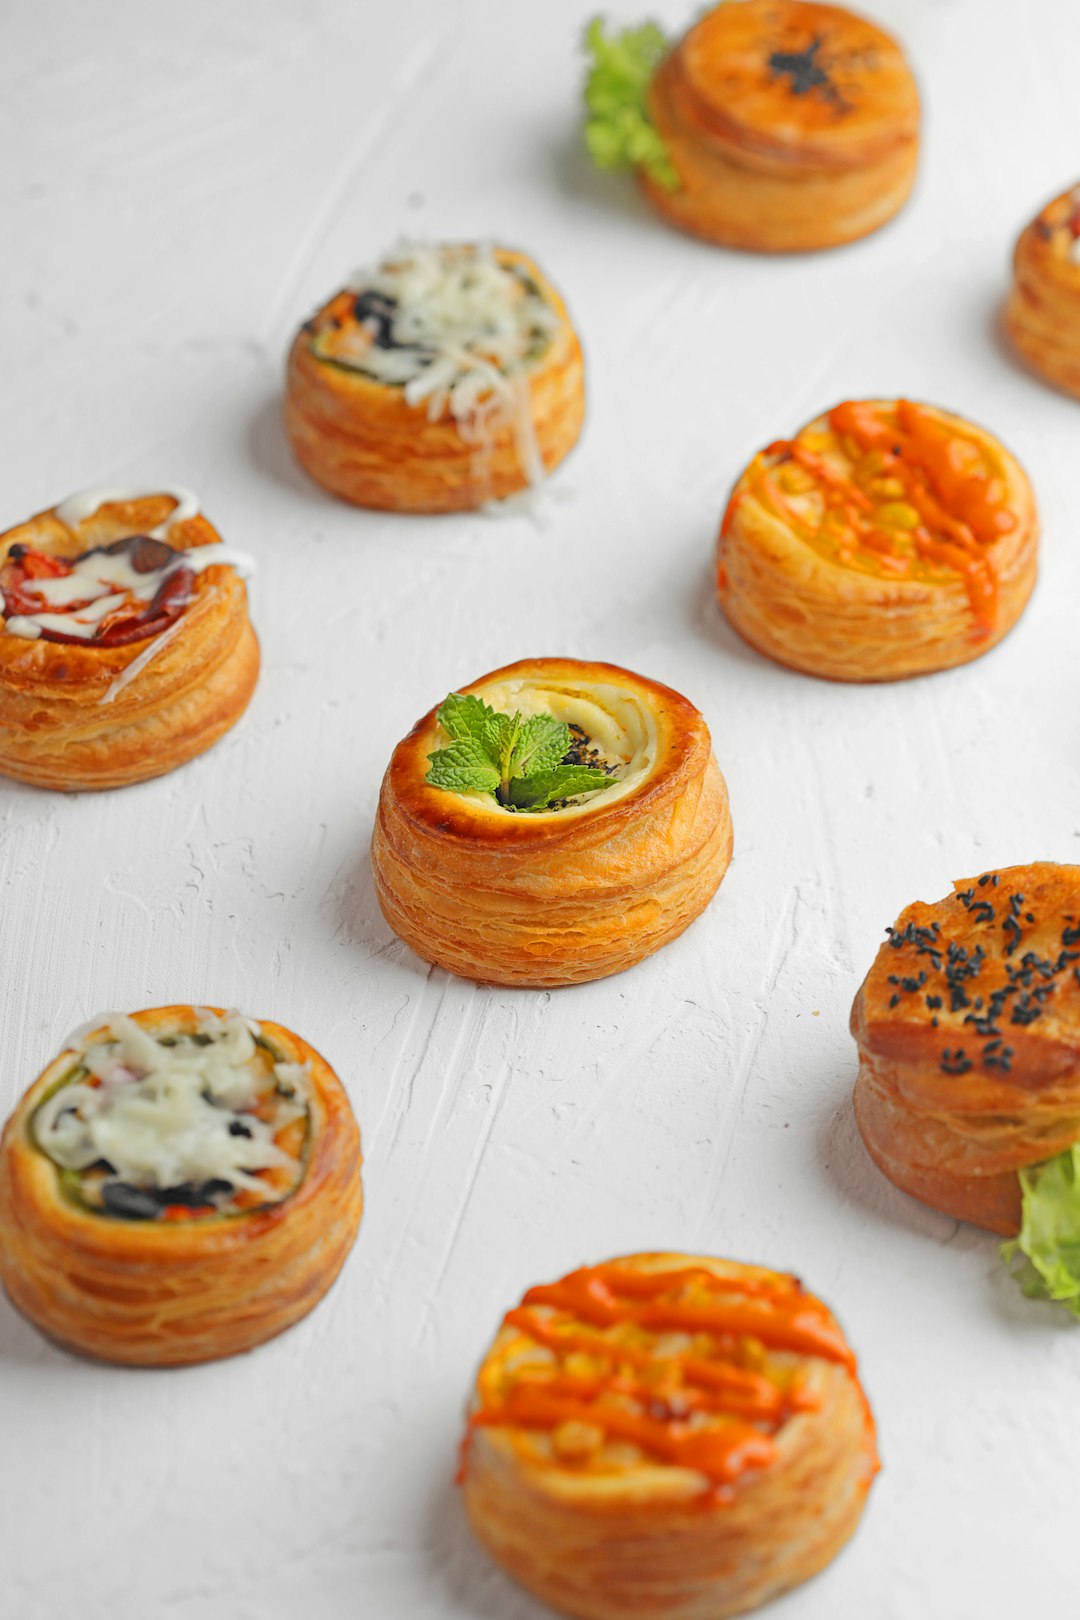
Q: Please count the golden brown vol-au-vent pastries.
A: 9